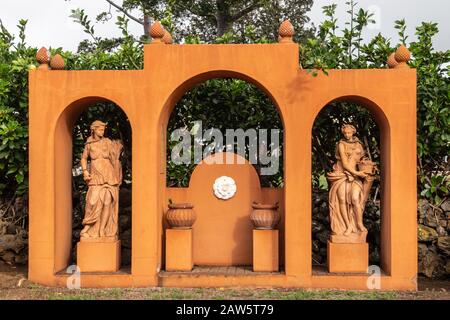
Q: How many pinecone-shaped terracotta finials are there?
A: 7